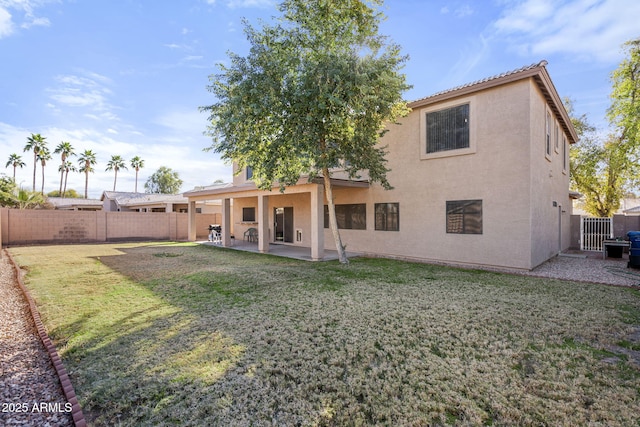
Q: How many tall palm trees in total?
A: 8